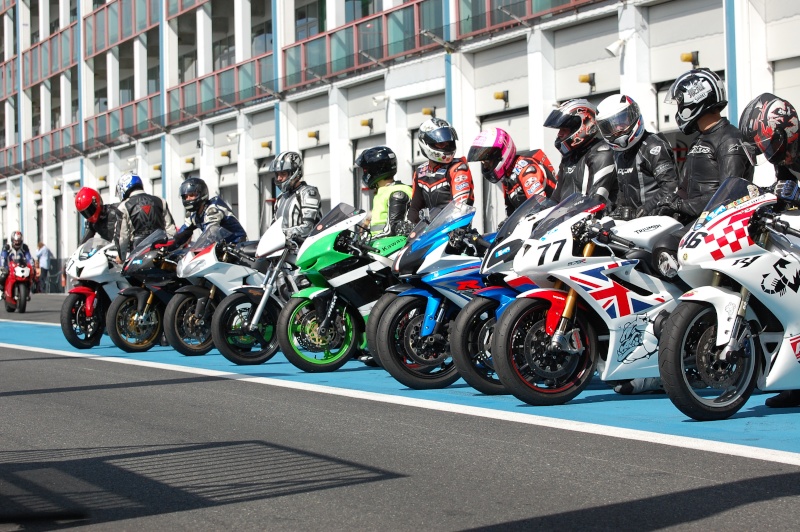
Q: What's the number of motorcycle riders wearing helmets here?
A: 12